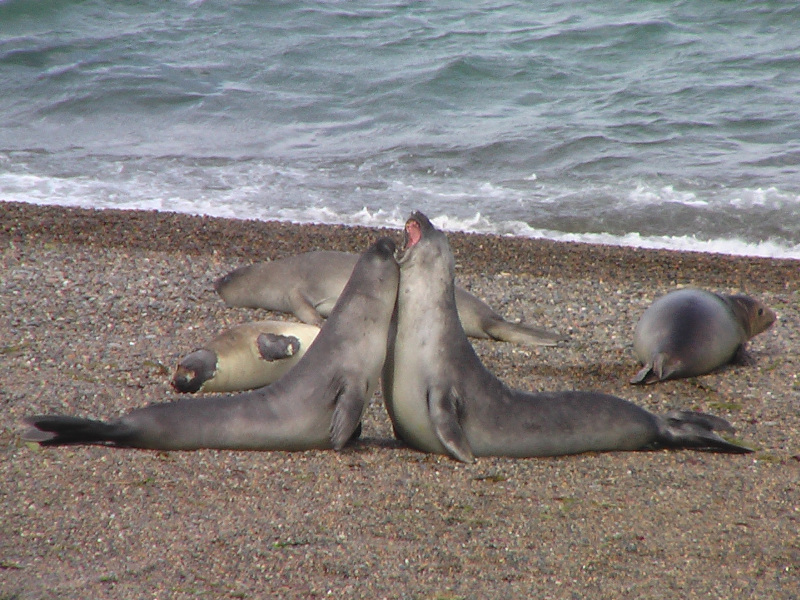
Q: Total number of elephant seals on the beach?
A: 5